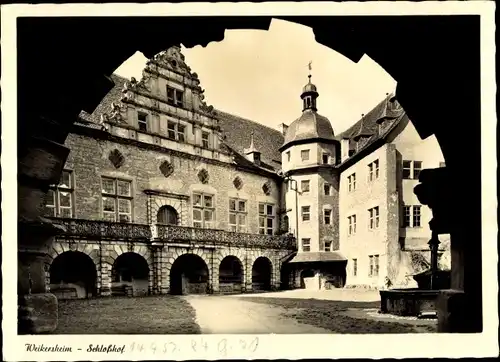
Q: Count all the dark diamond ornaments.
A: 5